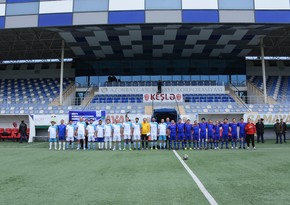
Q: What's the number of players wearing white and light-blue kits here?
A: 11